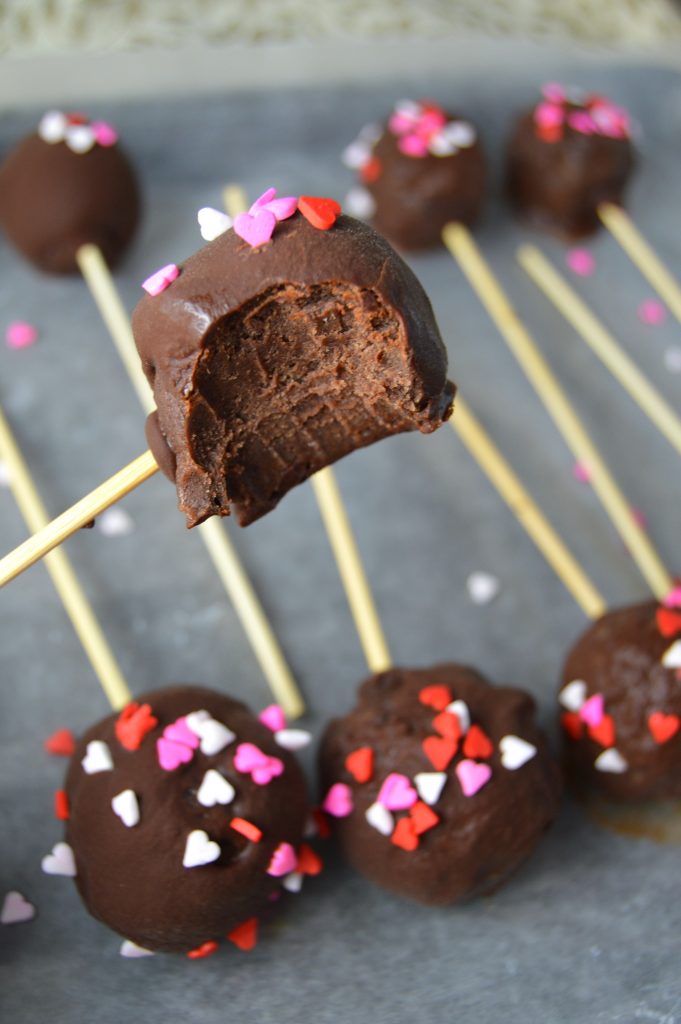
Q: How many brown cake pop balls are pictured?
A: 7